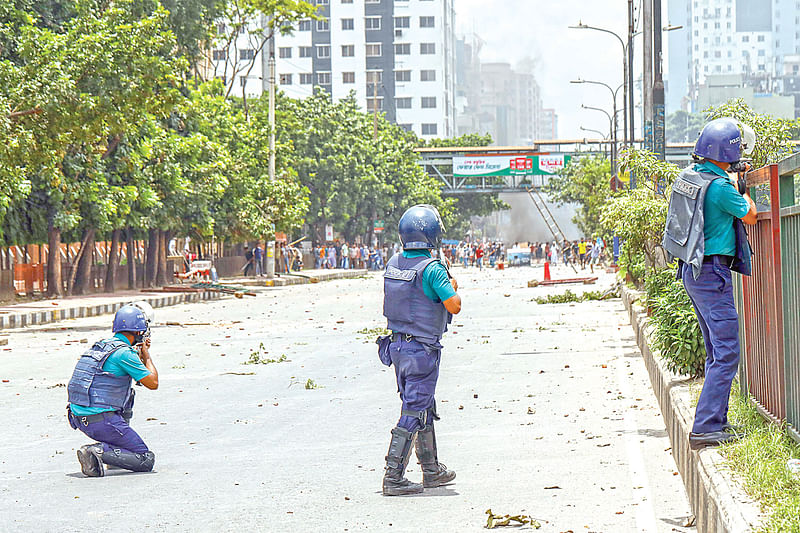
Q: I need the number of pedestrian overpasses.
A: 1